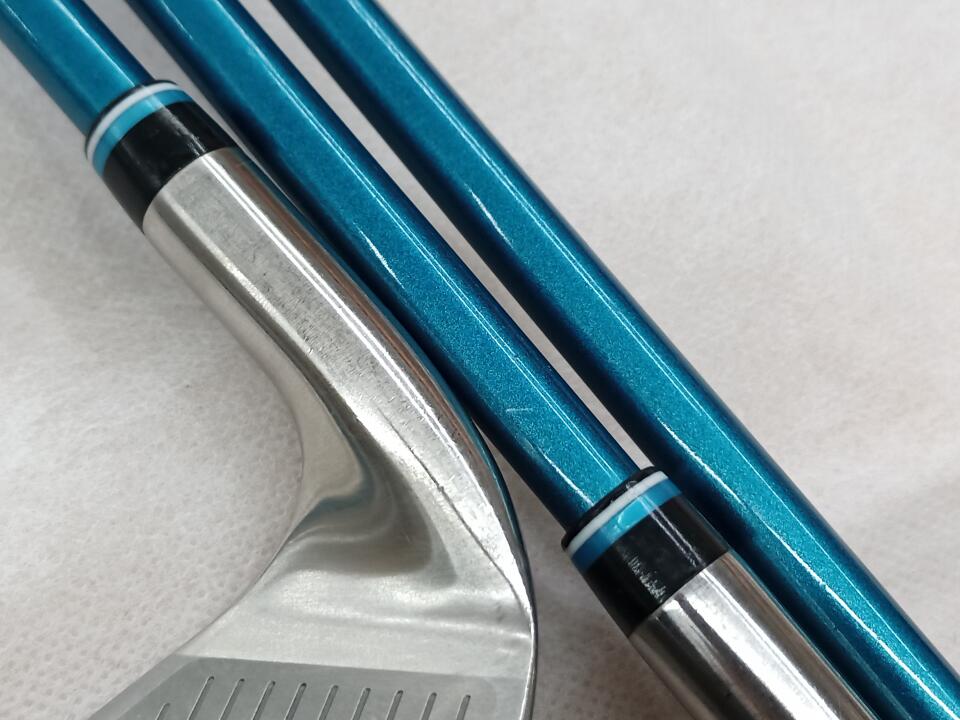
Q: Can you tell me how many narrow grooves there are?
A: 10